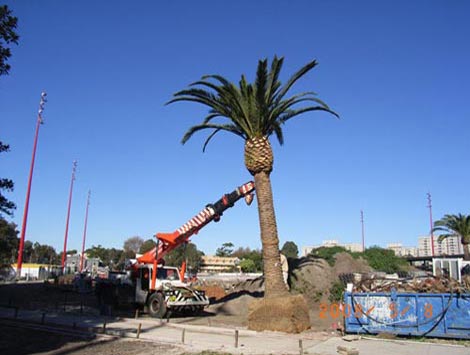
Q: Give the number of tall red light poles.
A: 5